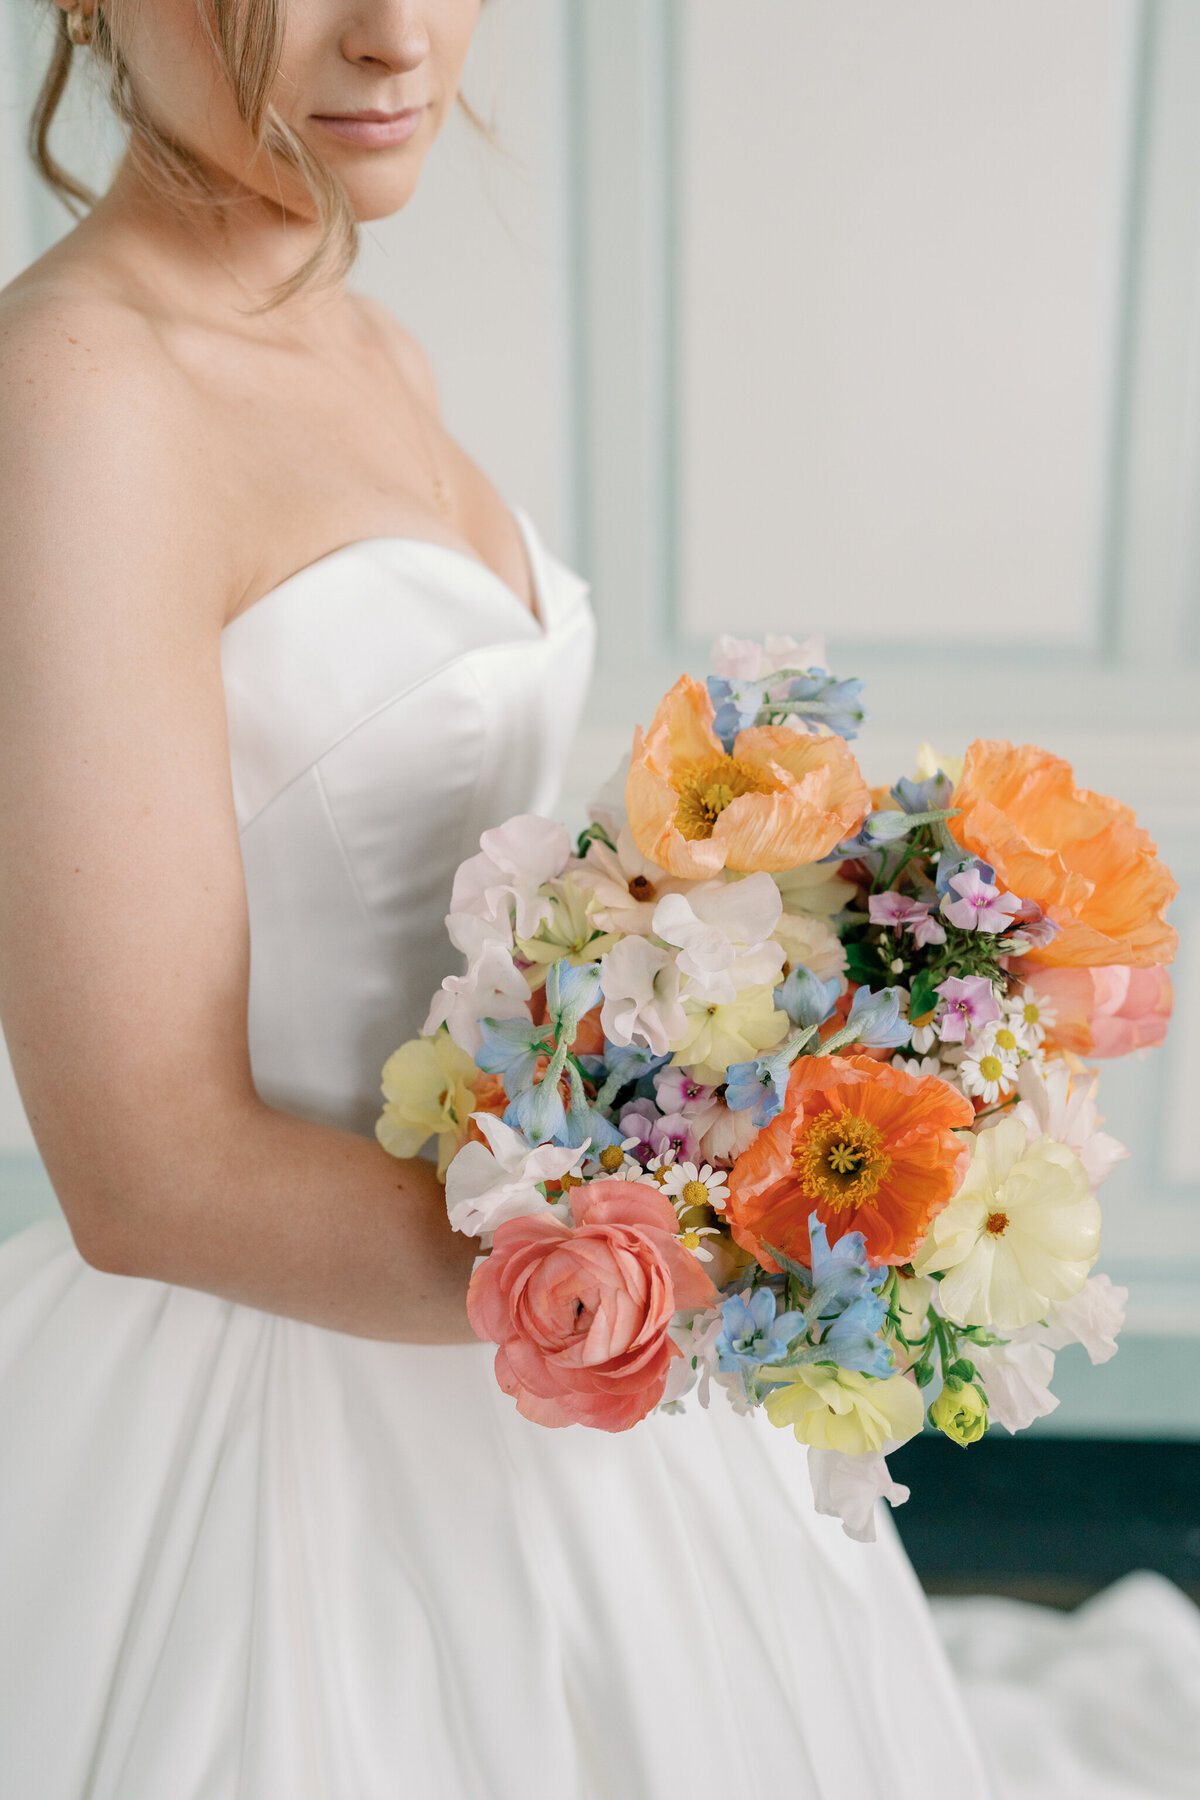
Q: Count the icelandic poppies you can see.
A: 3